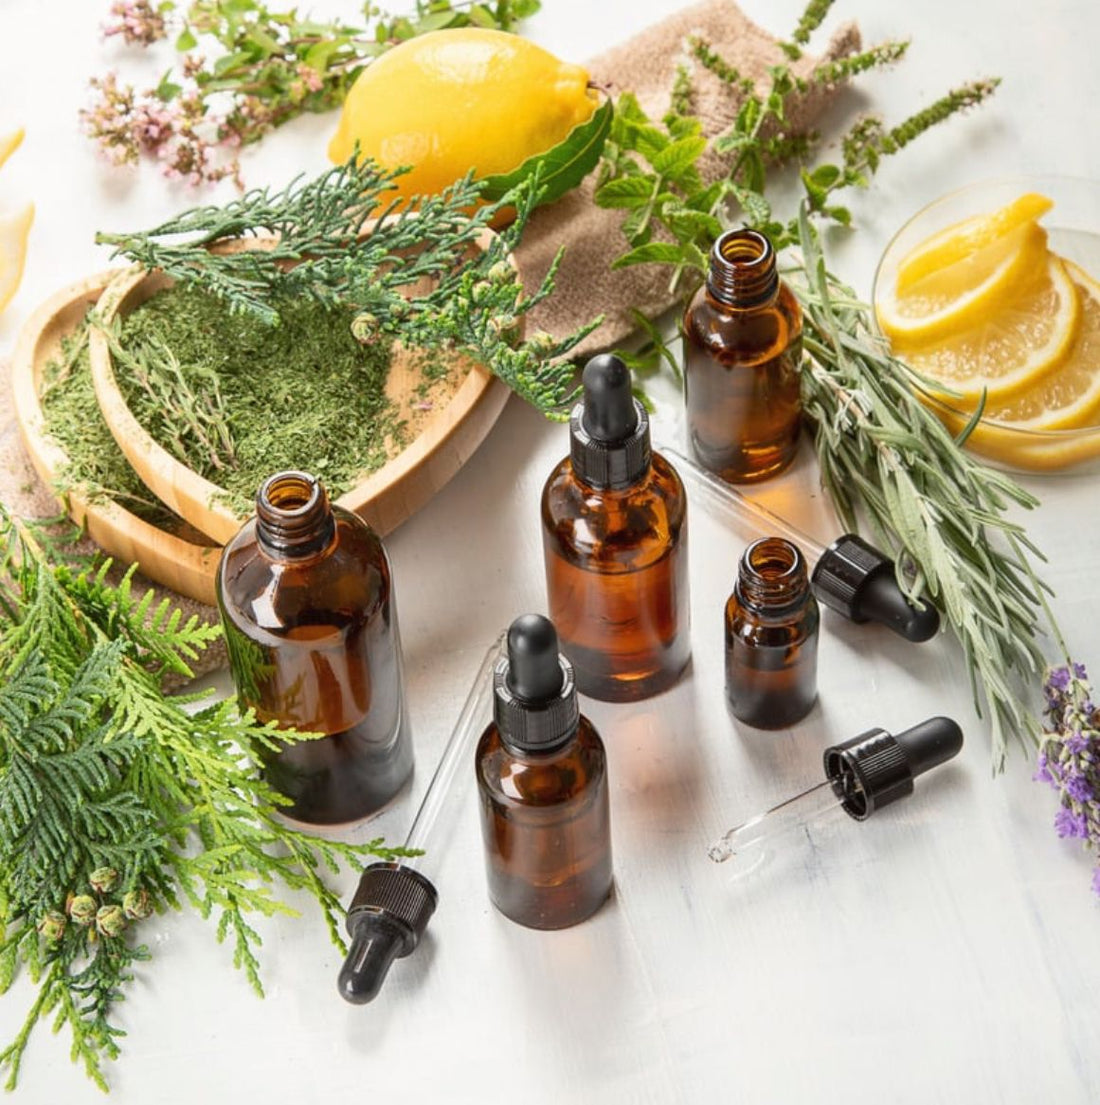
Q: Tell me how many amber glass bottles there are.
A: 5